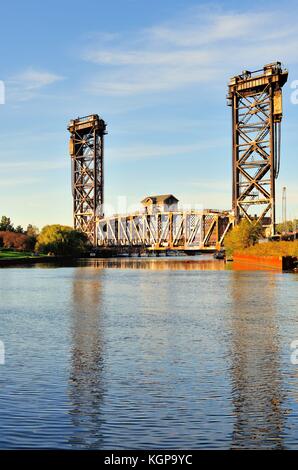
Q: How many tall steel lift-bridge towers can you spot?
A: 2